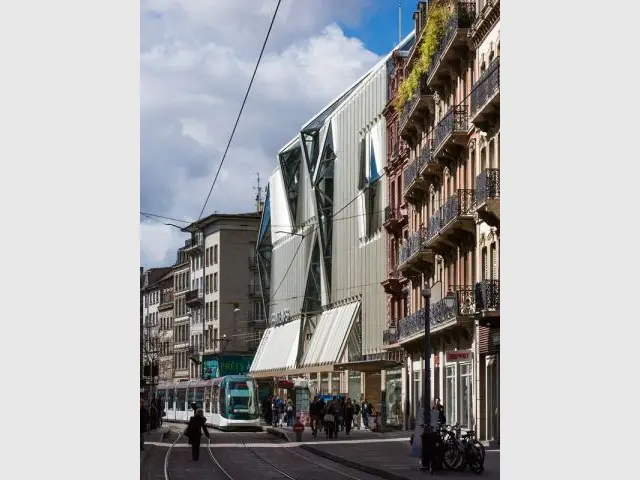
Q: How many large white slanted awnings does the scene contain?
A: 2